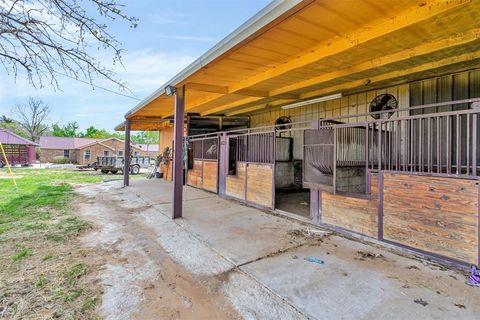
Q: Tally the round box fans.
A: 2